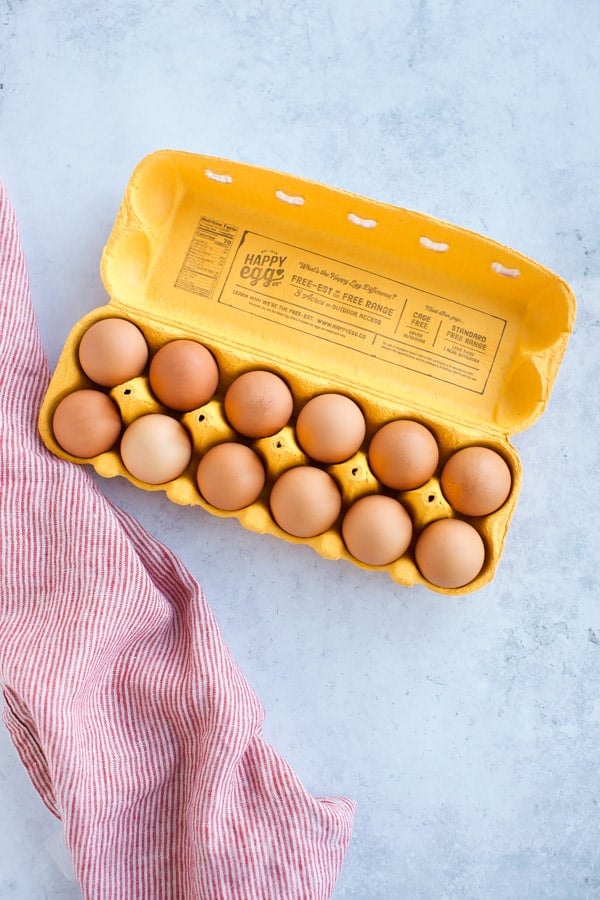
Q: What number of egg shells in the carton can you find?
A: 12